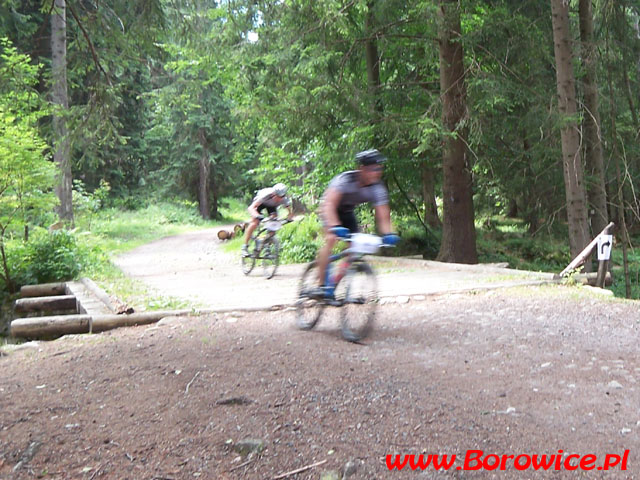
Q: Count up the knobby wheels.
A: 4